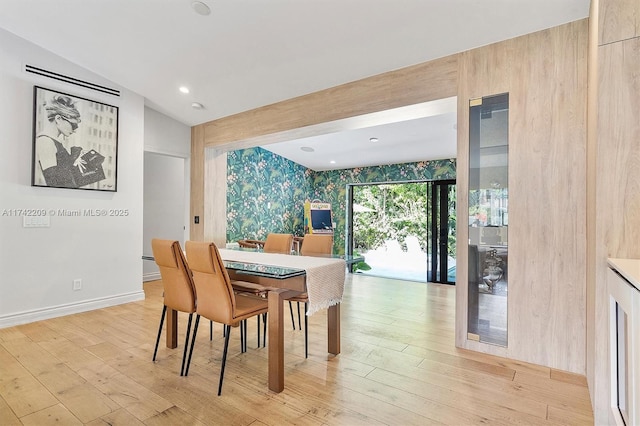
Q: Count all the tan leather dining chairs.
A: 4